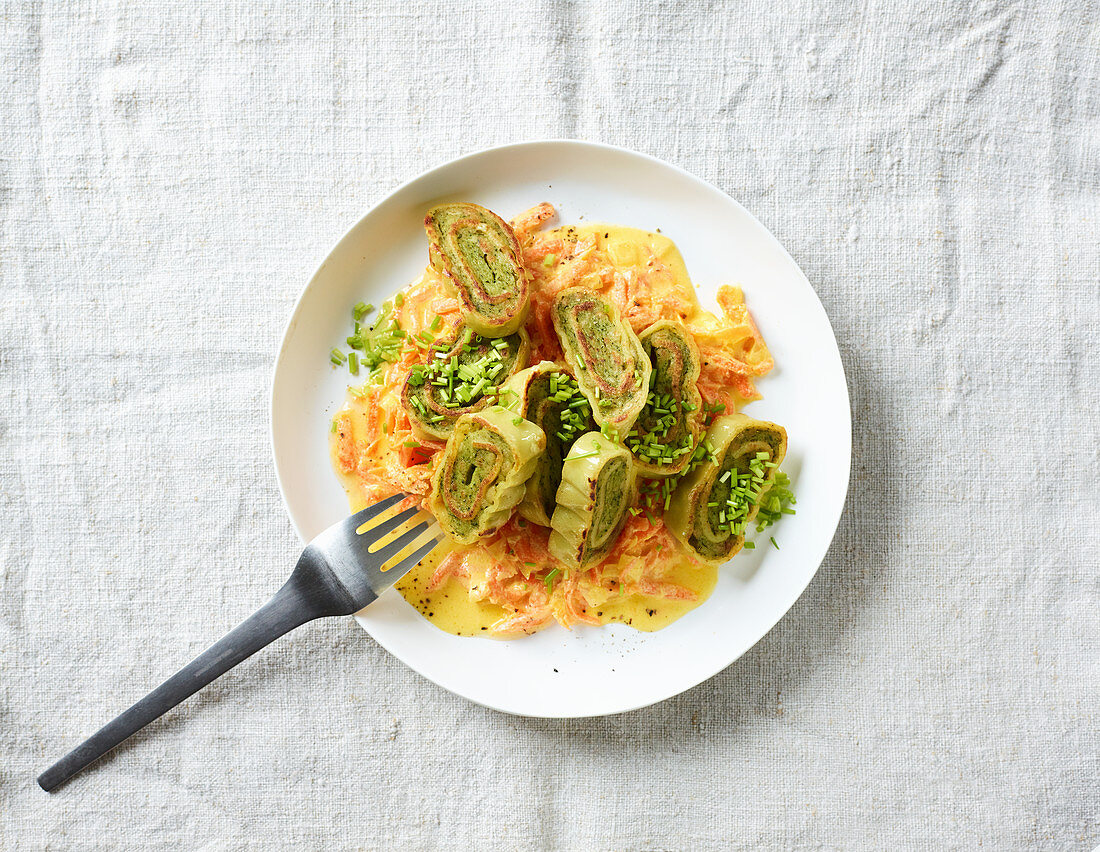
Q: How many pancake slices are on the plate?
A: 8